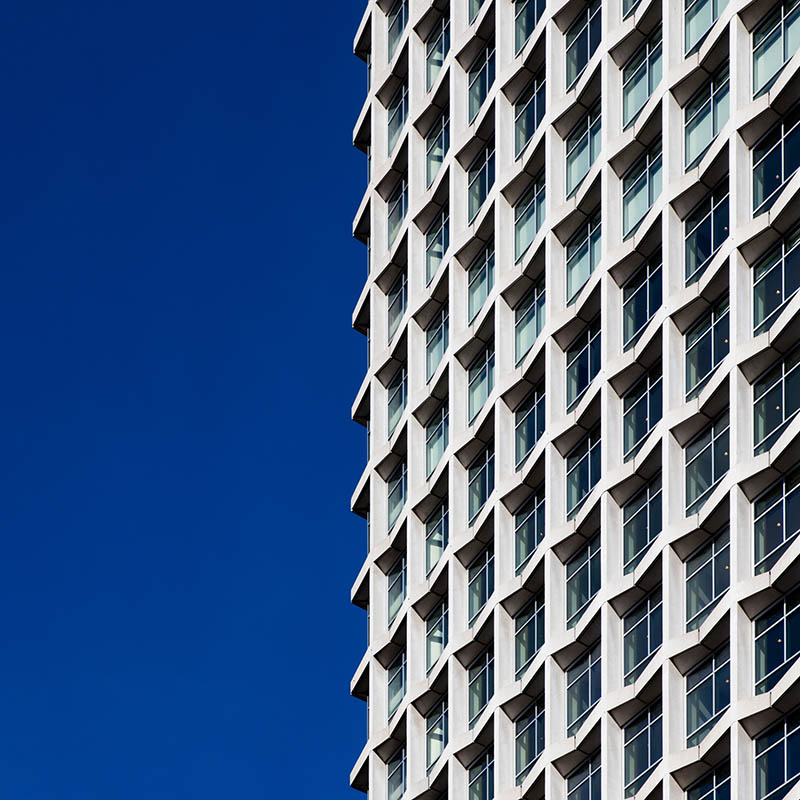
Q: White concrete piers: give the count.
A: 8